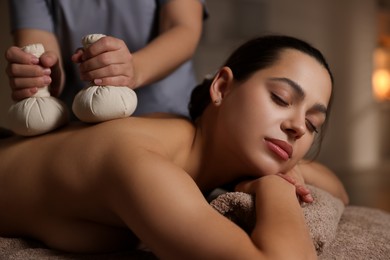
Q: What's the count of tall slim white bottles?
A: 0